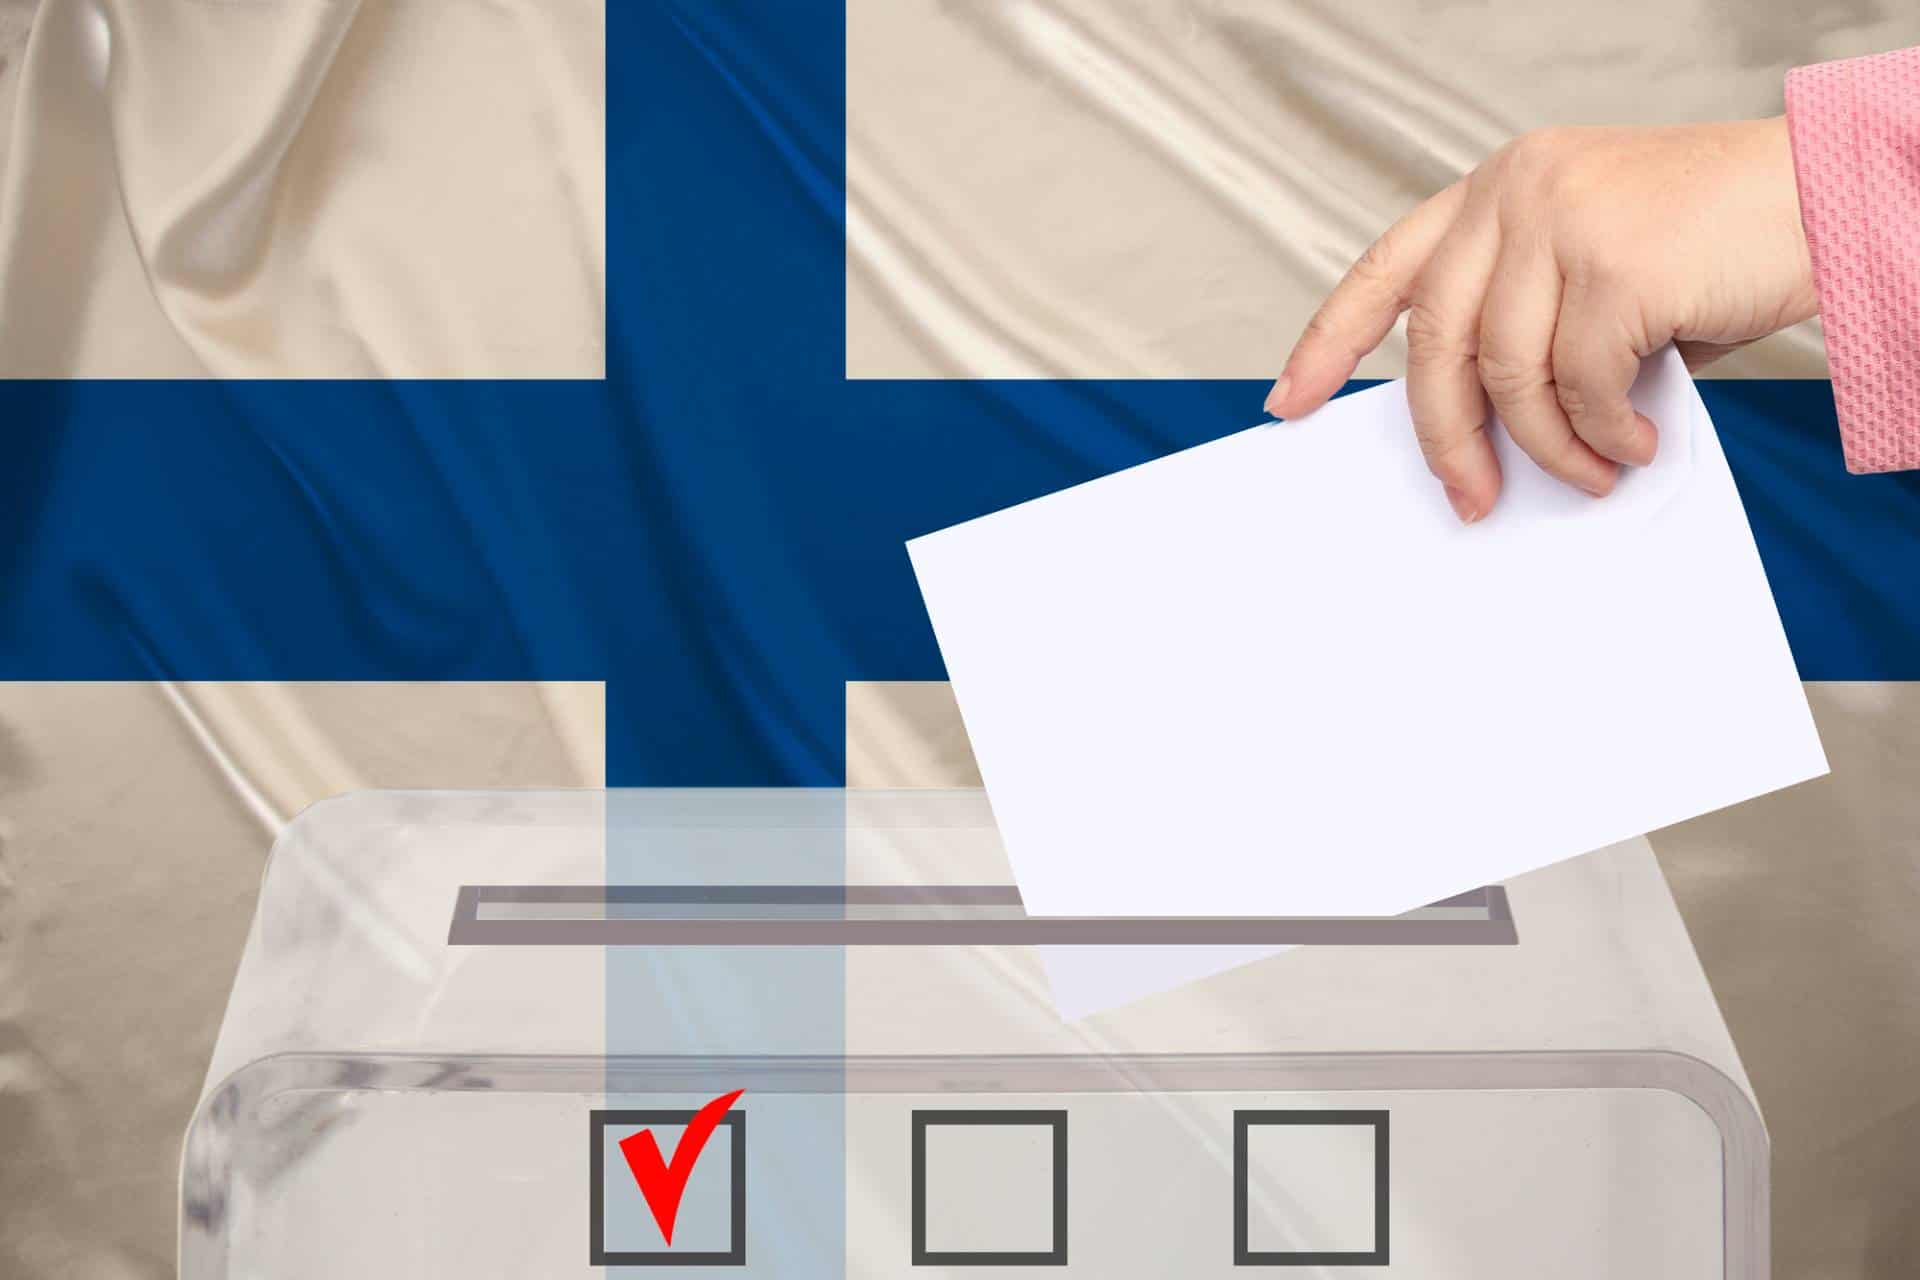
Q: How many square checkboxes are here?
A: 3